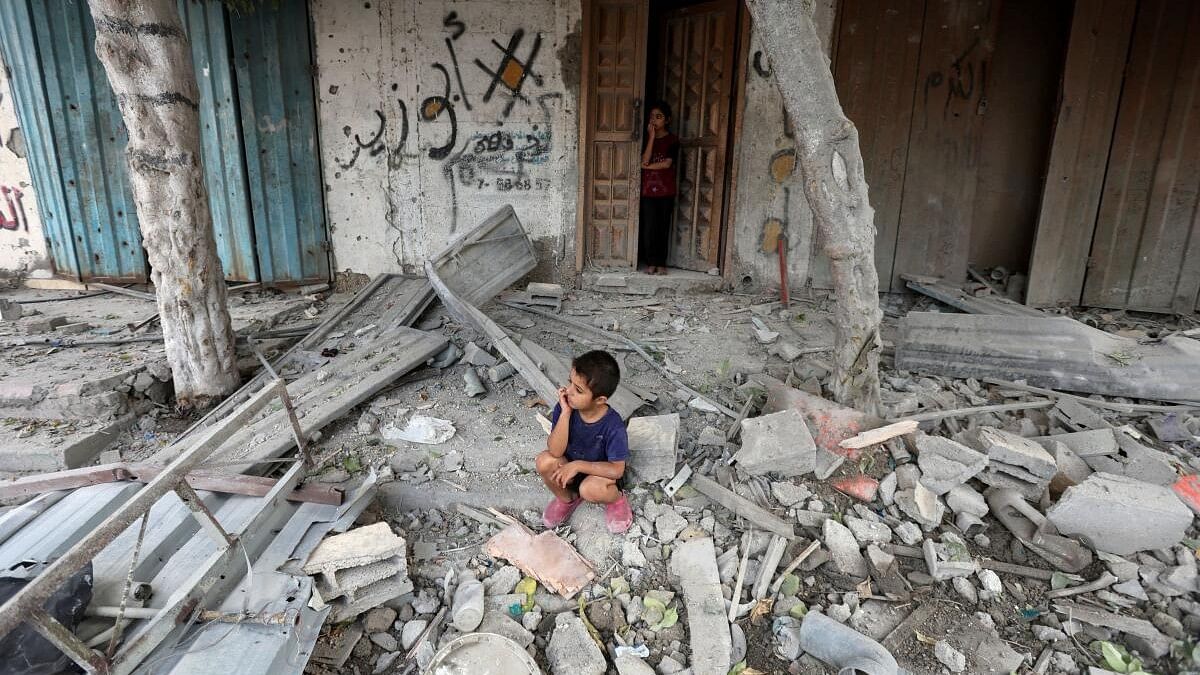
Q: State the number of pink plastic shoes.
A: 2